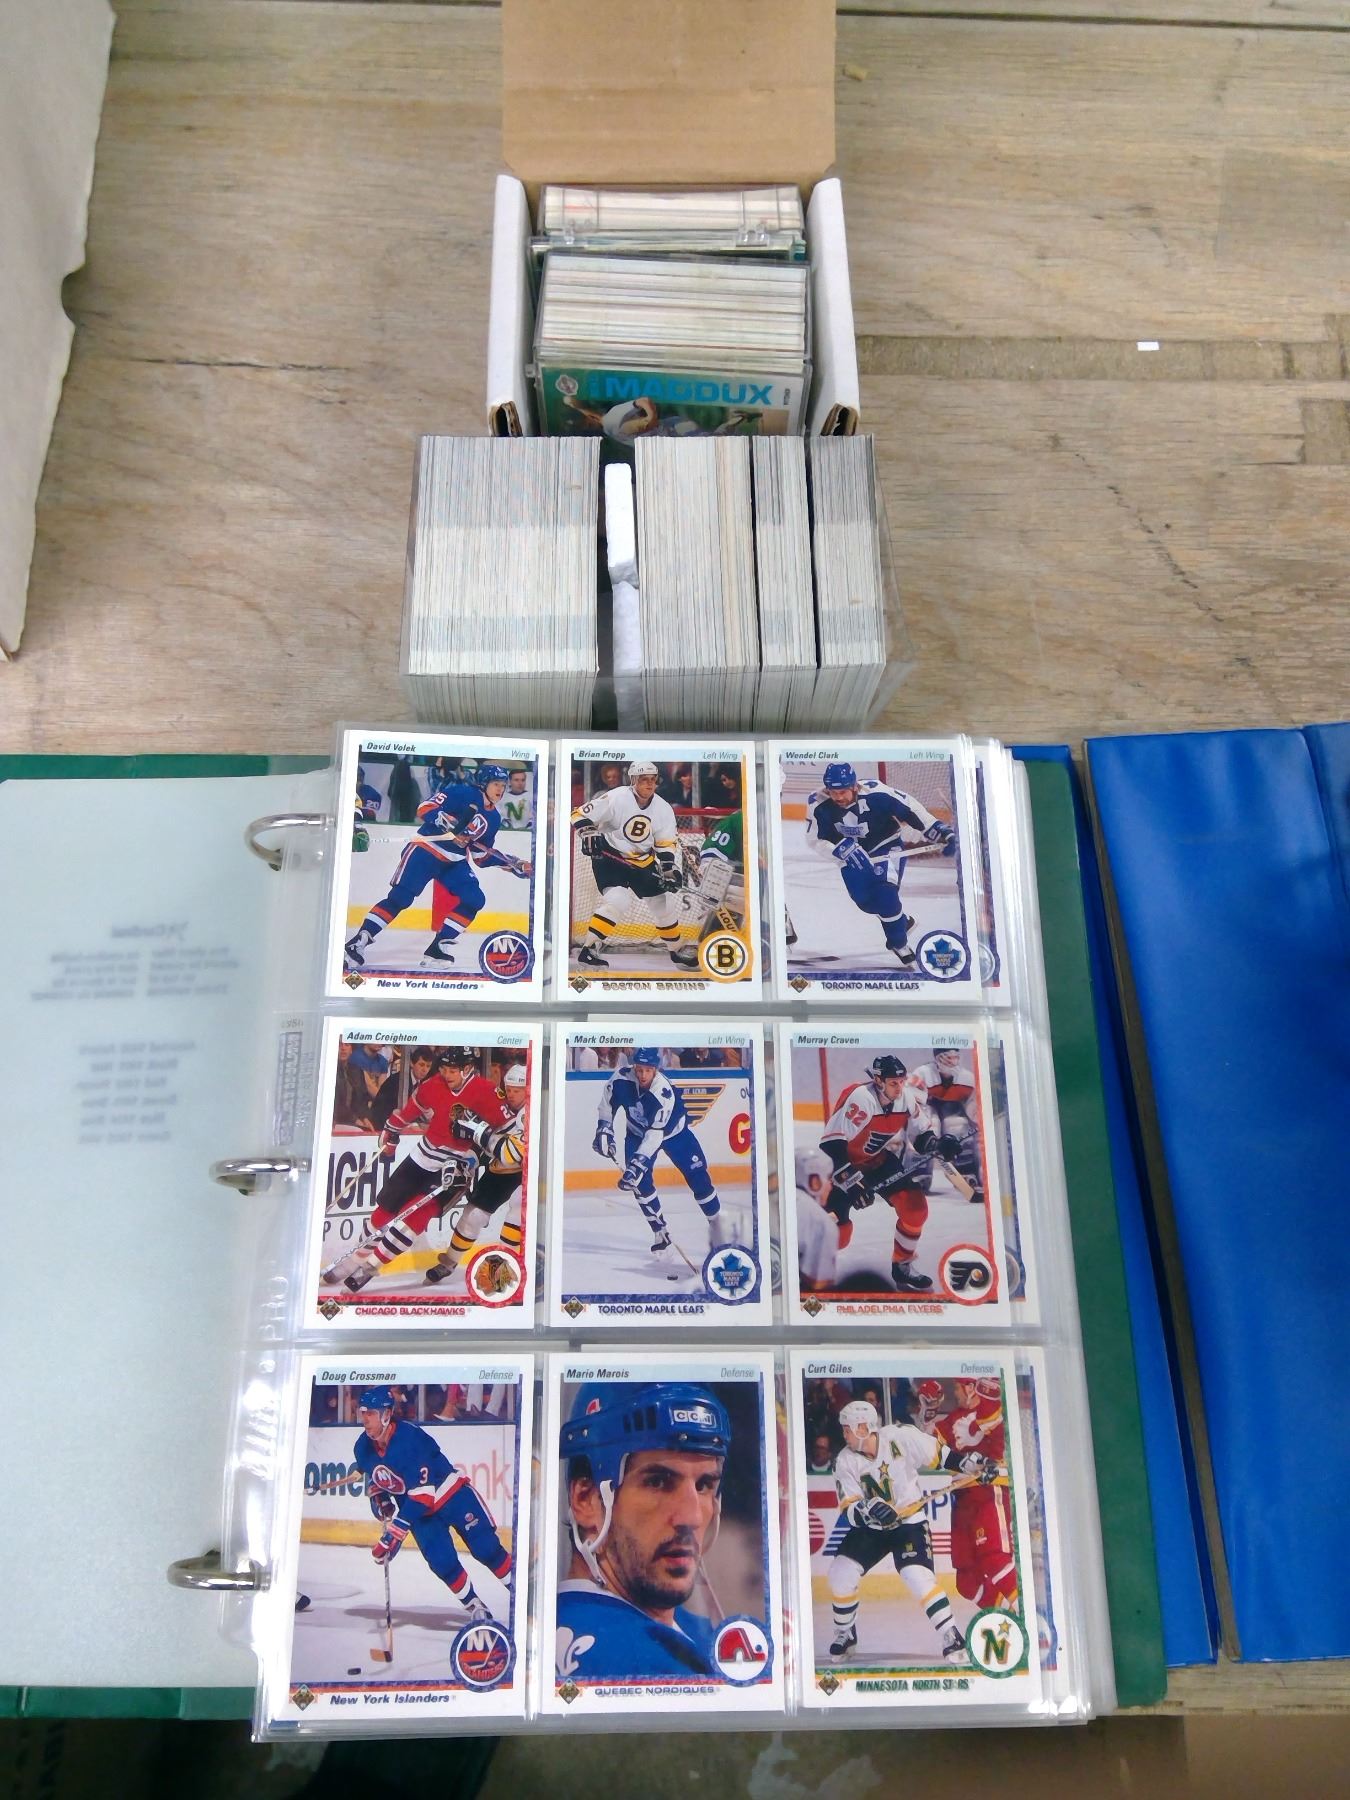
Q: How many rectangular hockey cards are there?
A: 9